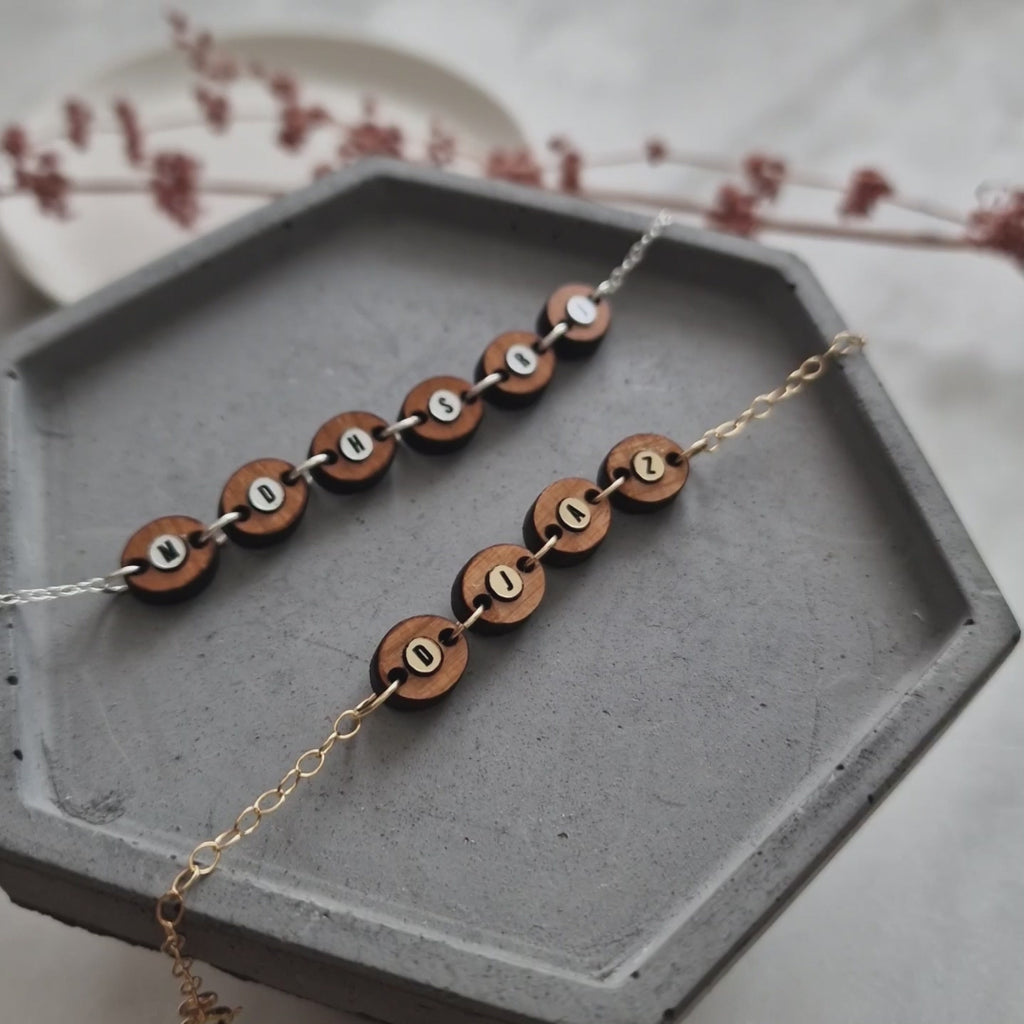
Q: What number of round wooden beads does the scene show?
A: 10